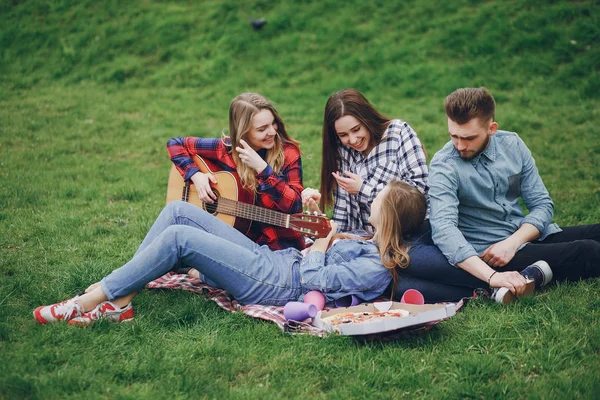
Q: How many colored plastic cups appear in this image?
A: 4